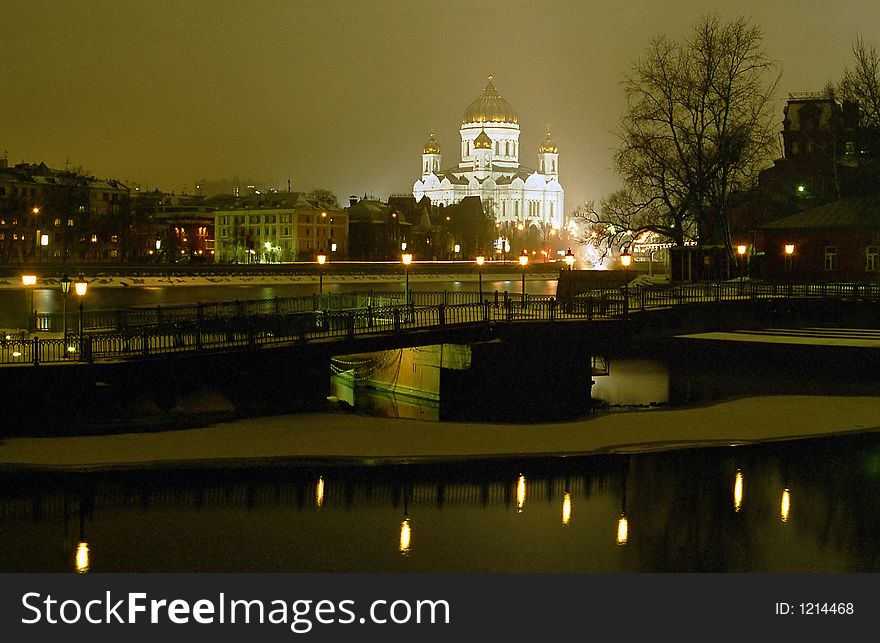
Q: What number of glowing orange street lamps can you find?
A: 10